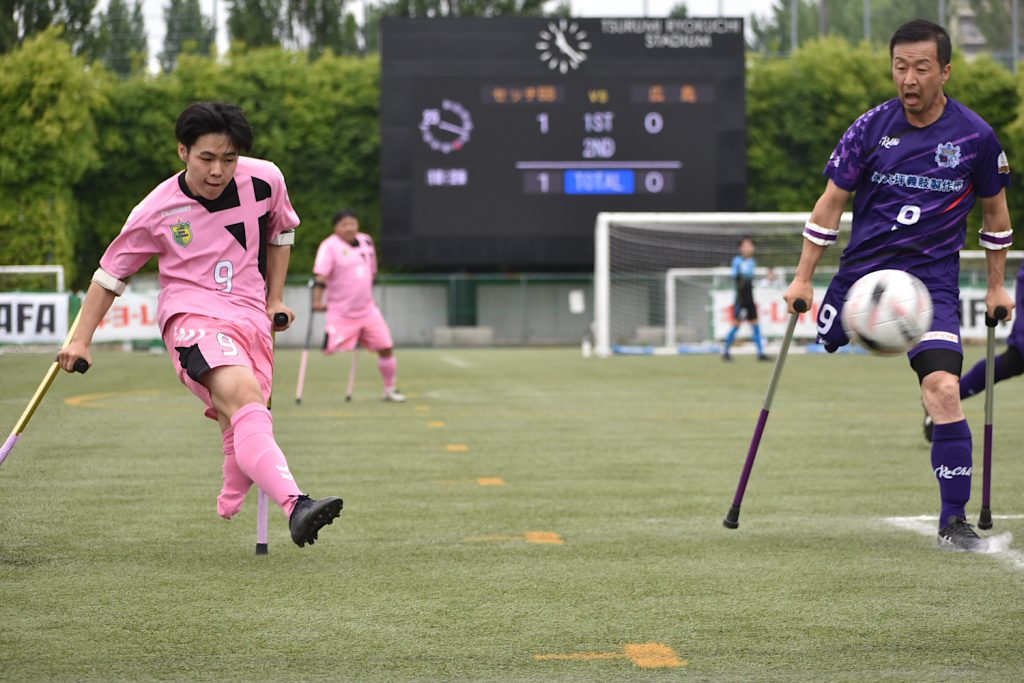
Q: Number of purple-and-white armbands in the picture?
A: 2